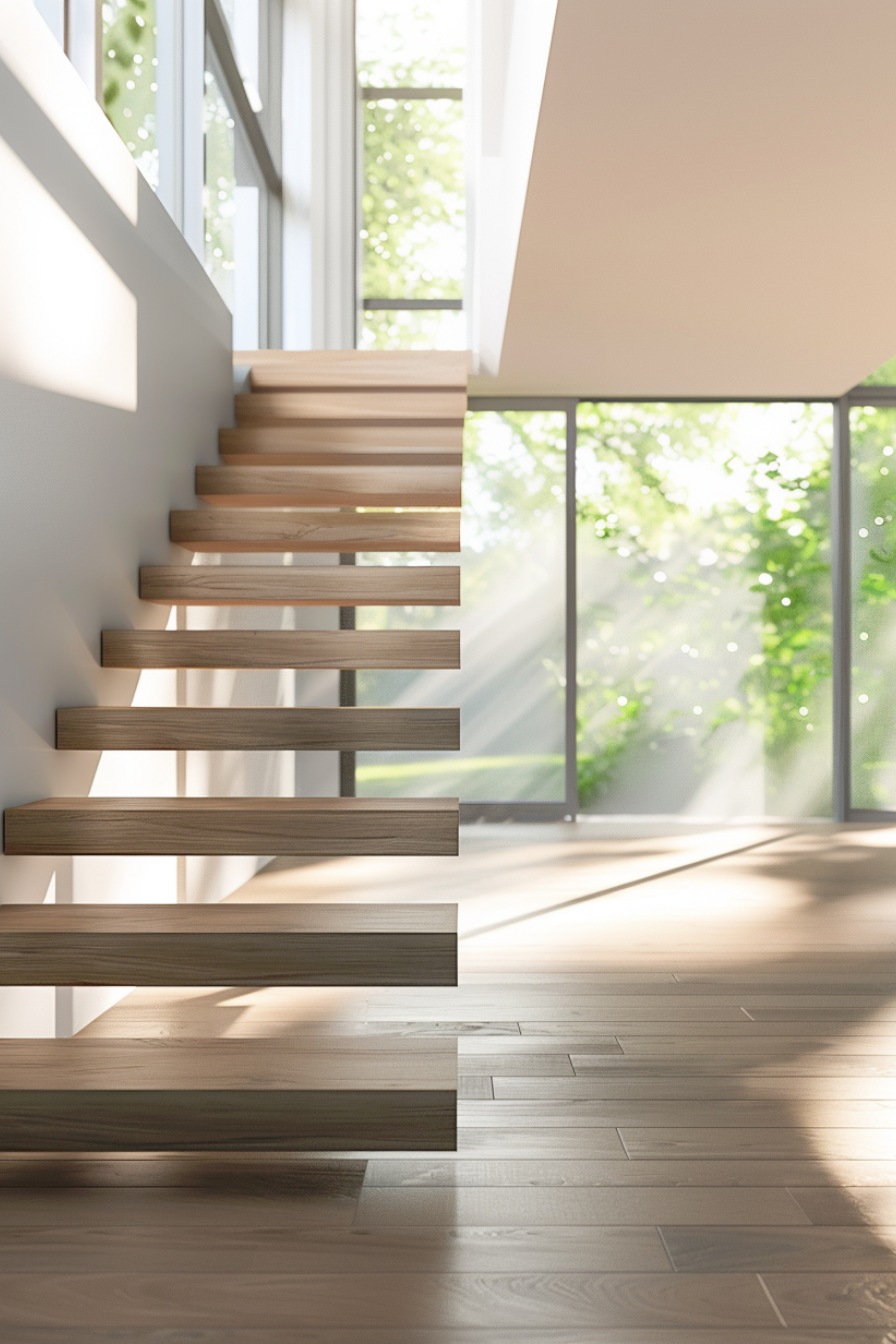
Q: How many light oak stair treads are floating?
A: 11